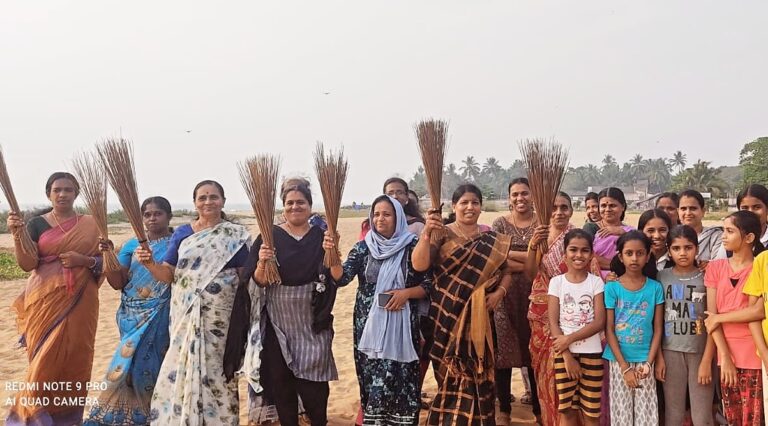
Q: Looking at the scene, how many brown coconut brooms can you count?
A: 7